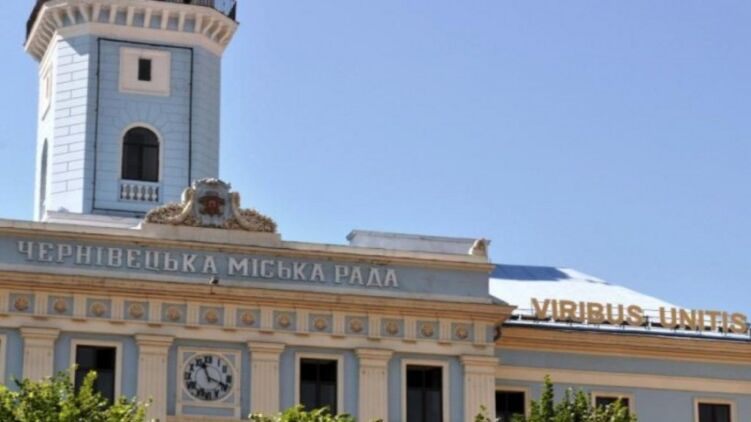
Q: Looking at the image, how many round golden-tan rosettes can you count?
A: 13